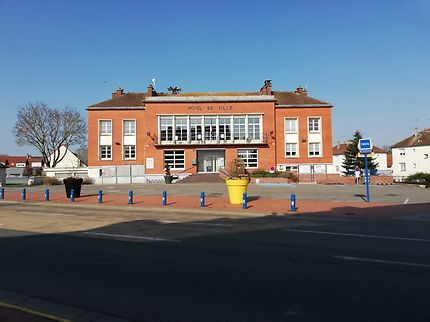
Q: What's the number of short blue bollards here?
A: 10